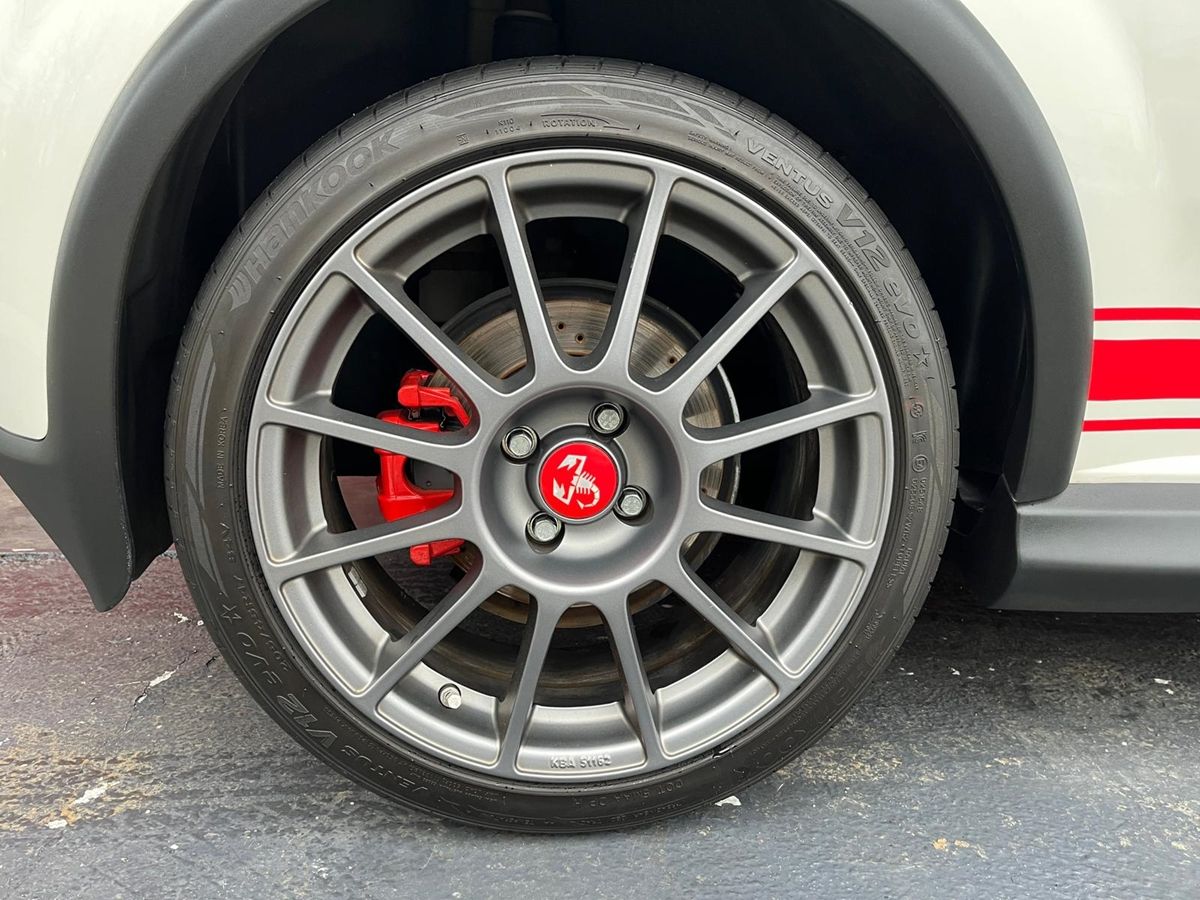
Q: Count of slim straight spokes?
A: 12